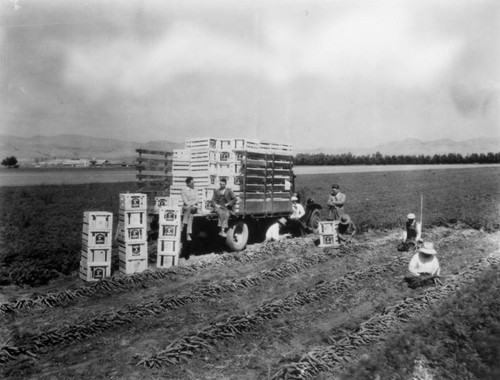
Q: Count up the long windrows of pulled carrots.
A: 4